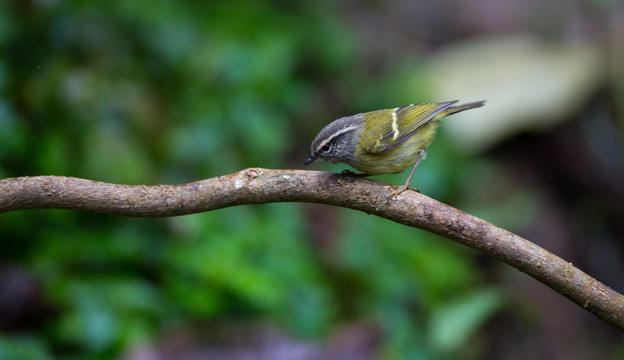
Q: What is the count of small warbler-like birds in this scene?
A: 1